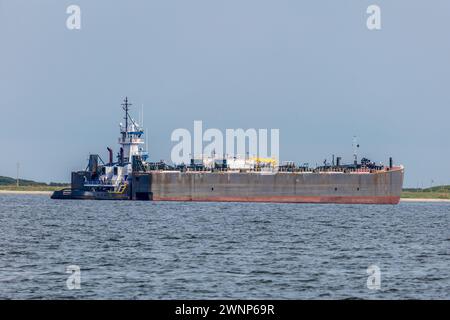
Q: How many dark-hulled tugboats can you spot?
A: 1